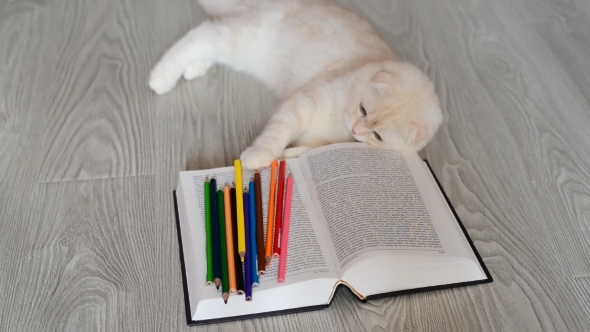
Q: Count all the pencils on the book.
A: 12